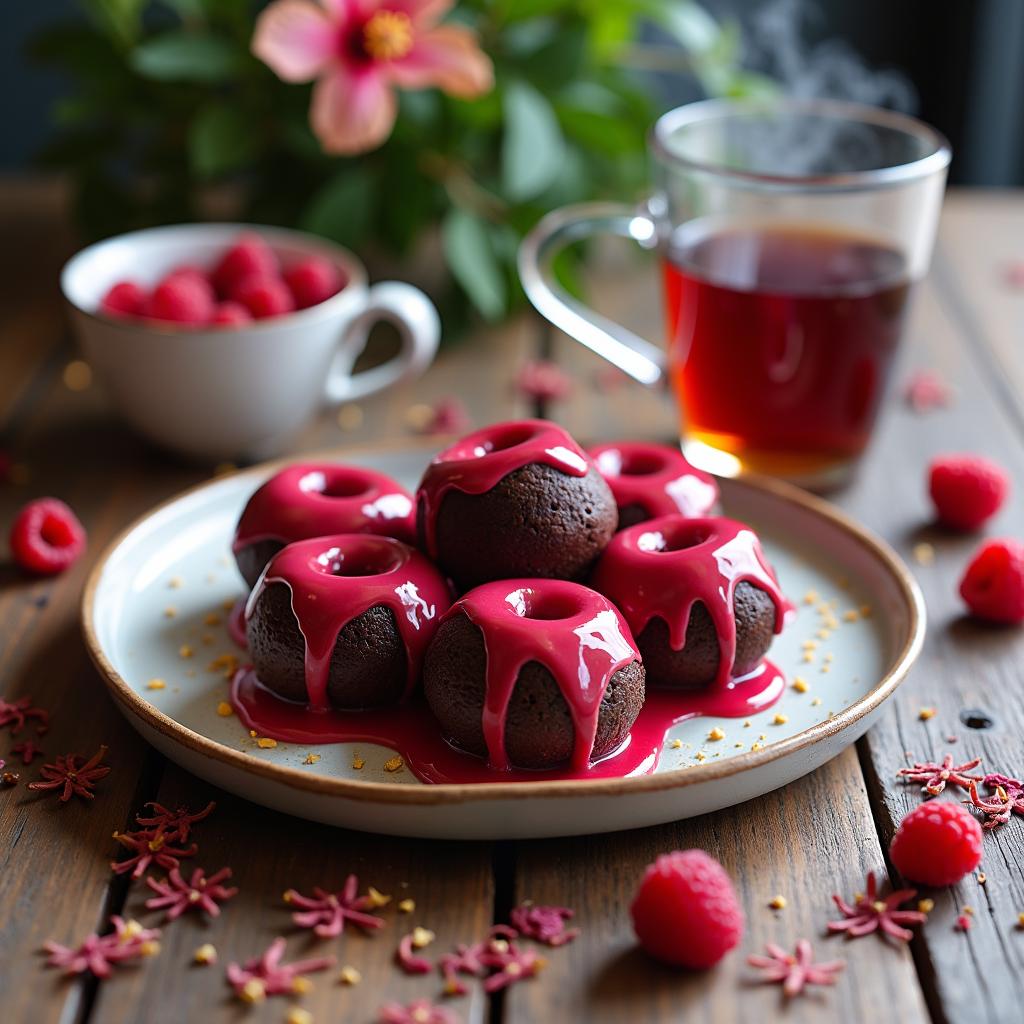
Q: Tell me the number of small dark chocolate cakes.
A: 6